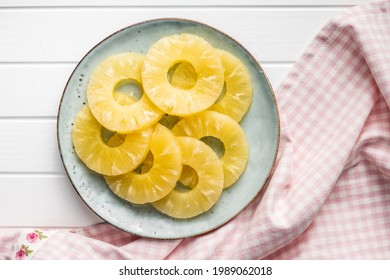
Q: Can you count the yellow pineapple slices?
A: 7